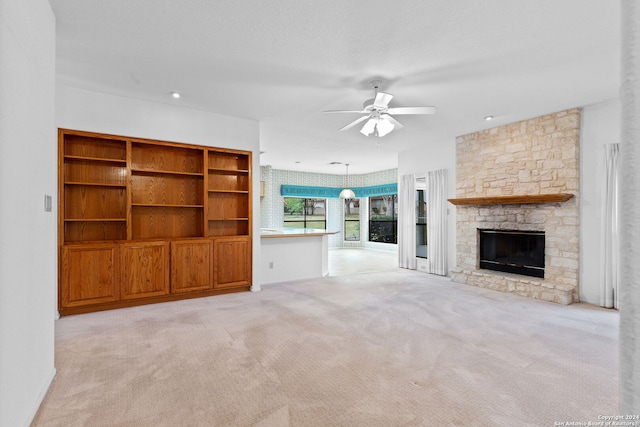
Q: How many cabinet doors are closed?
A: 4